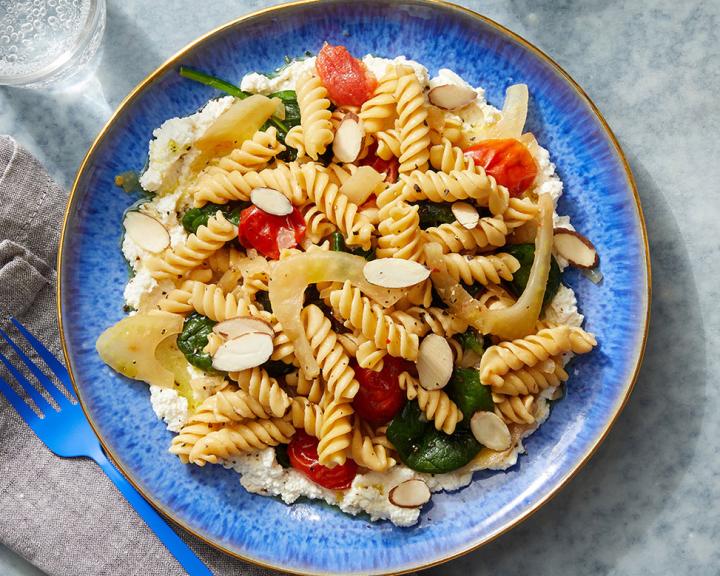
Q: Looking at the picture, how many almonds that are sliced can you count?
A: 12